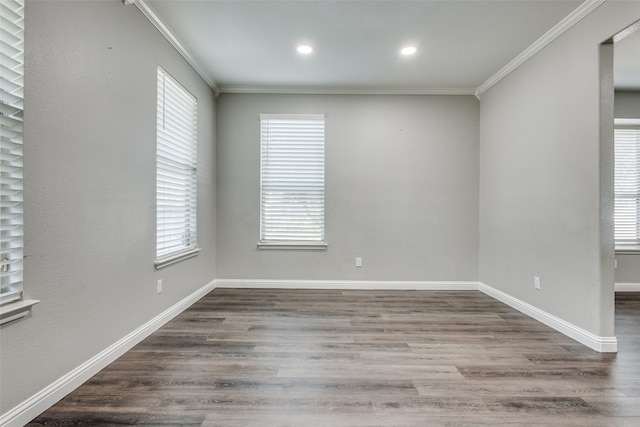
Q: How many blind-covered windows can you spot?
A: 4